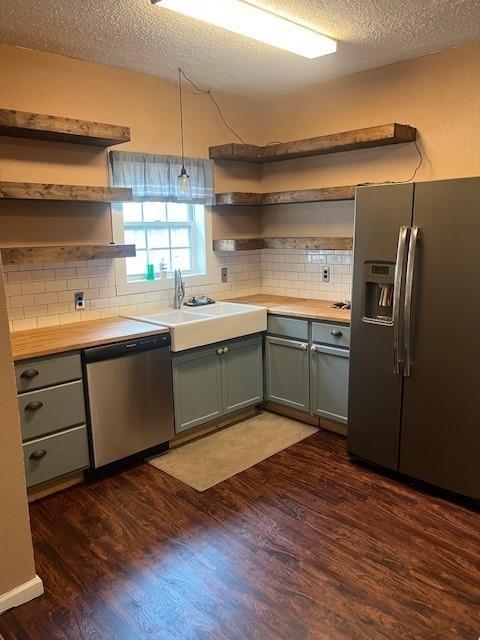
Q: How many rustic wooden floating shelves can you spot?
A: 6